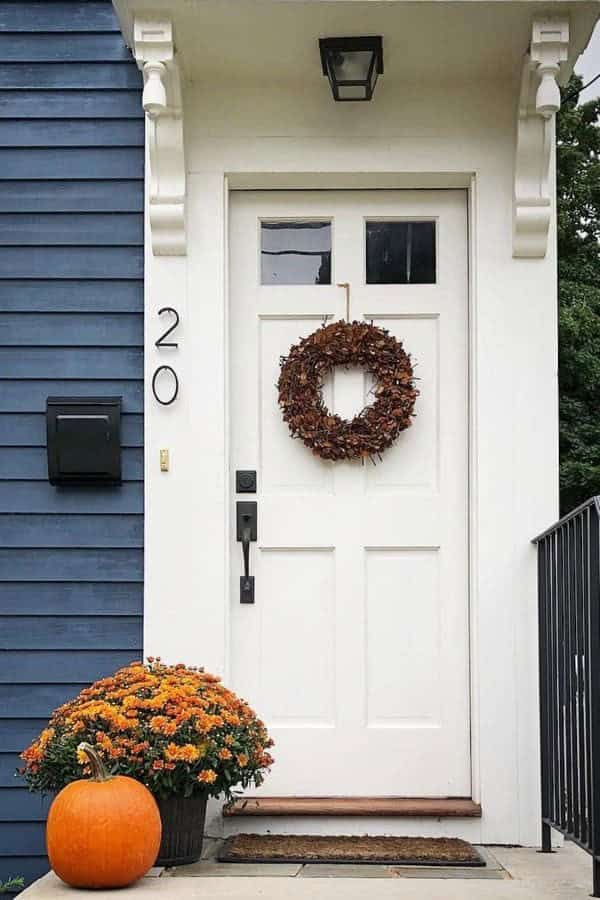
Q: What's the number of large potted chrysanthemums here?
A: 1